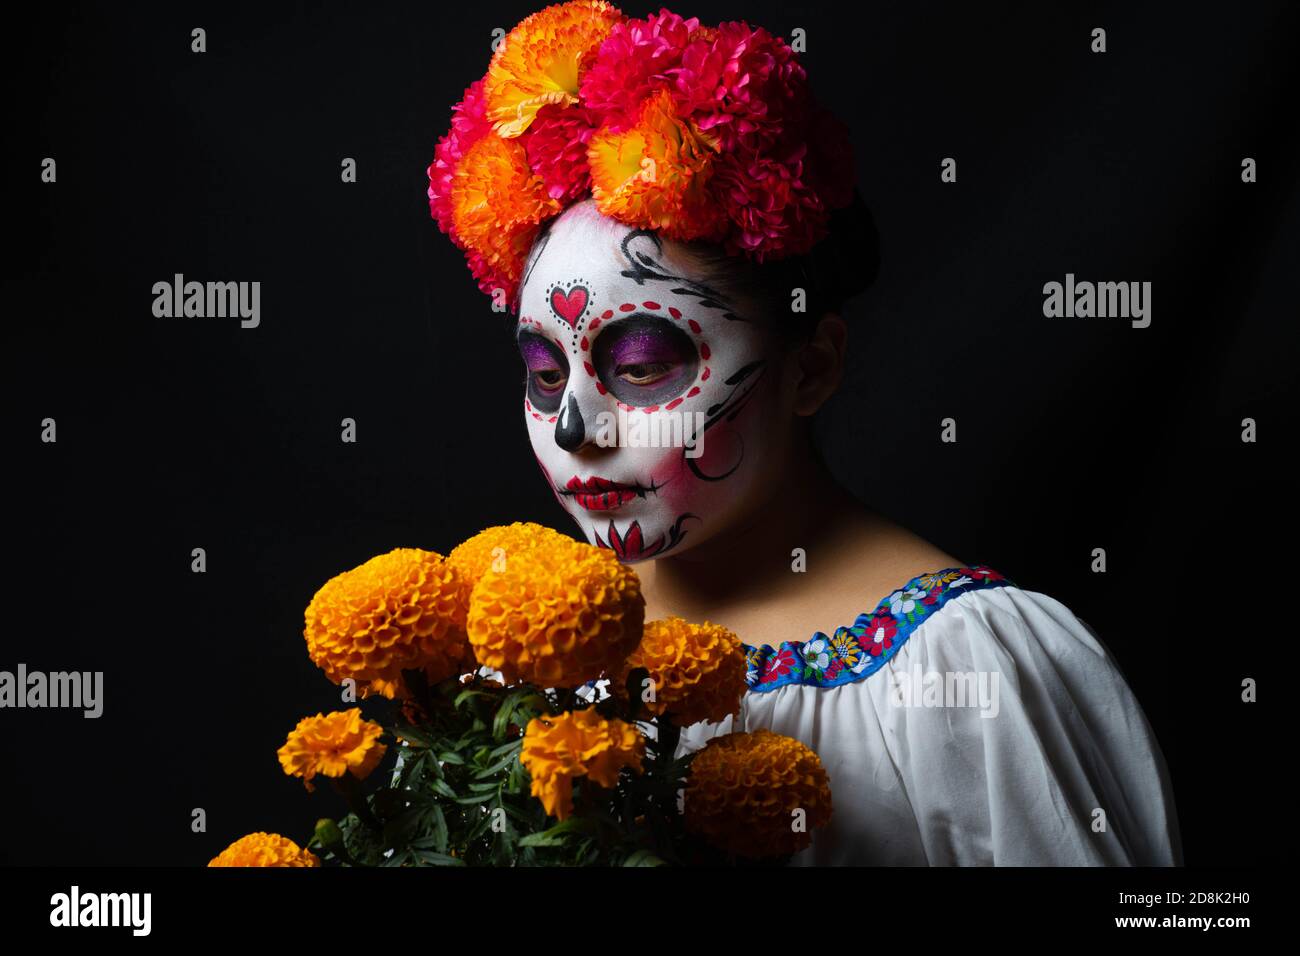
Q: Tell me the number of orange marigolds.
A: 8